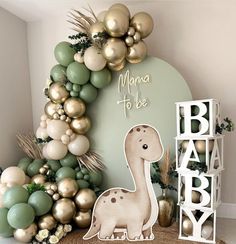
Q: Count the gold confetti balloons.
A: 0